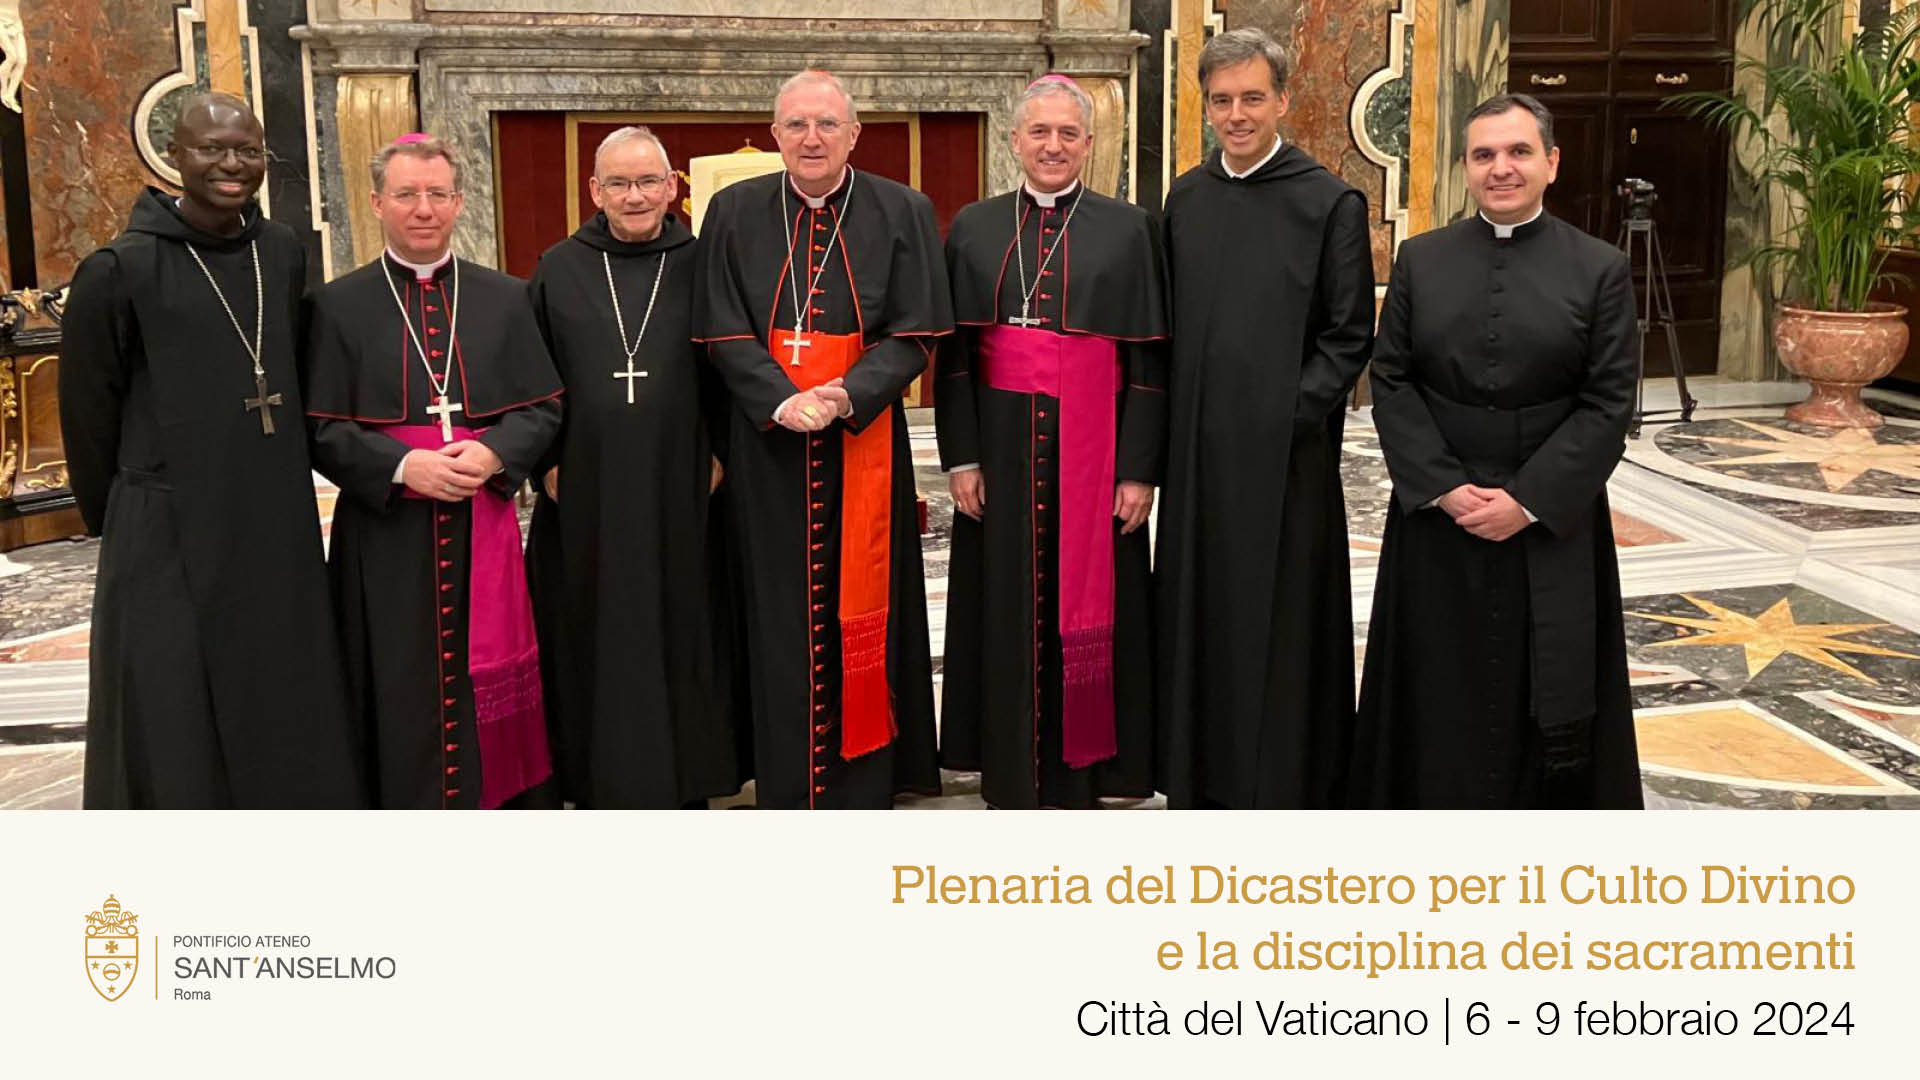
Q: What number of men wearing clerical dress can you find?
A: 7